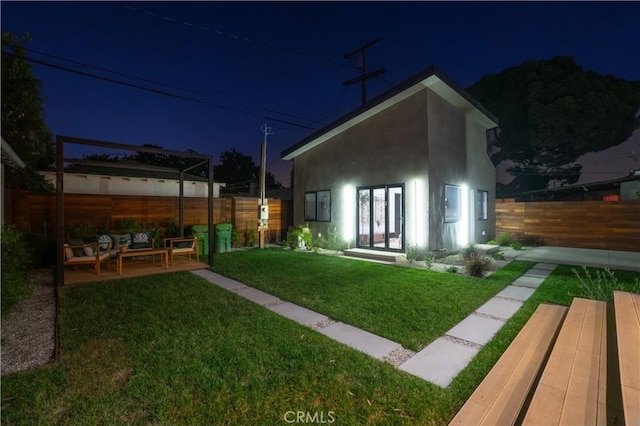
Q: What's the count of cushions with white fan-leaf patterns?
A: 2